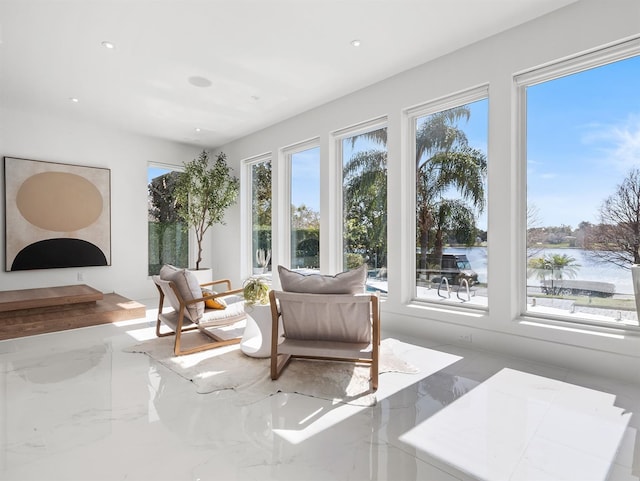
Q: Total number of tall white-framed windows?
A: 6